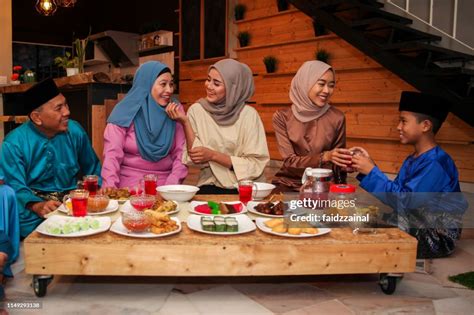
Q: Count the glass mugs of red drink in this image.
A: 4